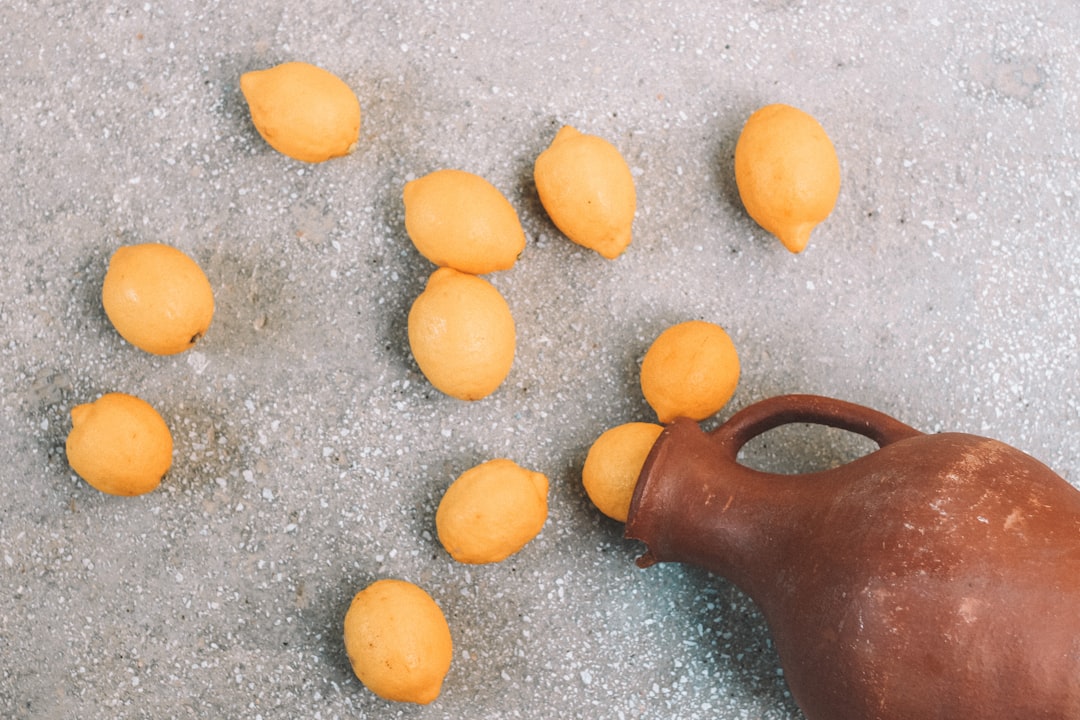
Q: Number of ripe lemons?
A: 11